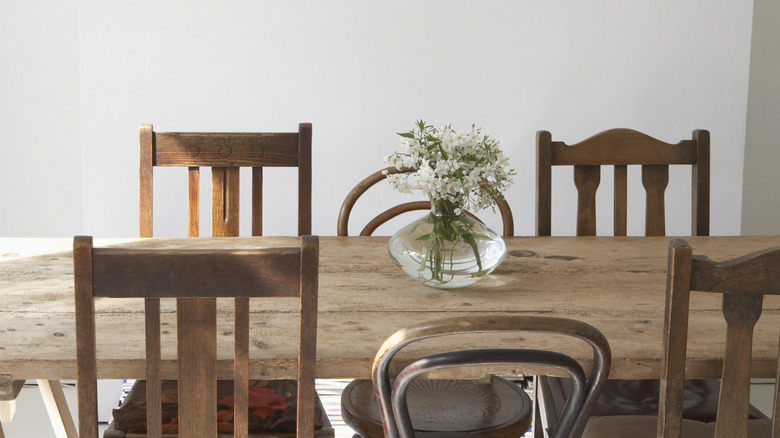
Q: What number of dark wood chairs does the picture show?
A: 6